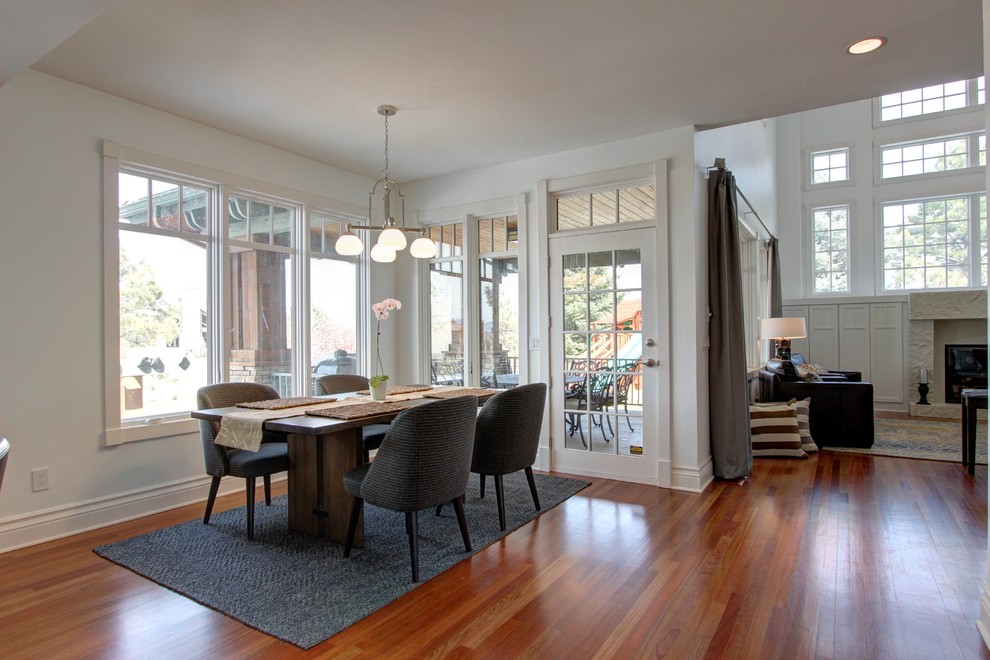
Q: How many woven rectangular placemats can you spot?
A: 4